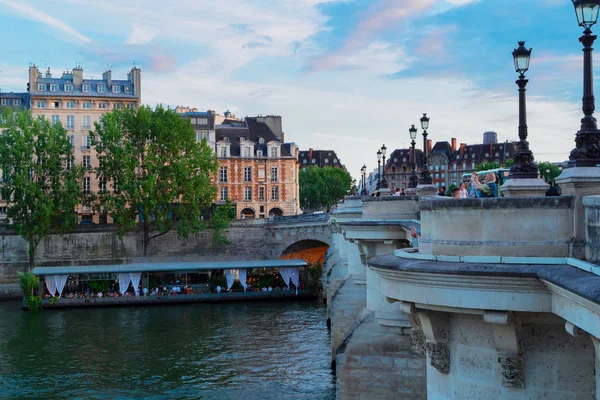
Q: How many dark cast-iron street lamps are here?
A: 8